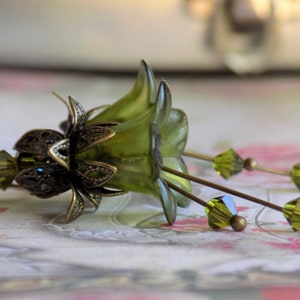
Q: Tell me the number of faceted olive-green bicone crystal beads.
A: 5